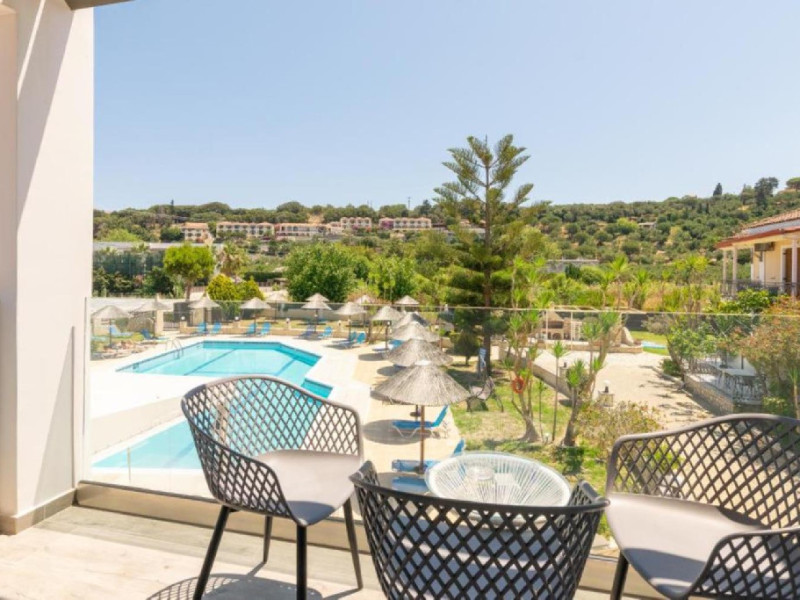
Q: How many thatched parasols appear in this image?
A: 15